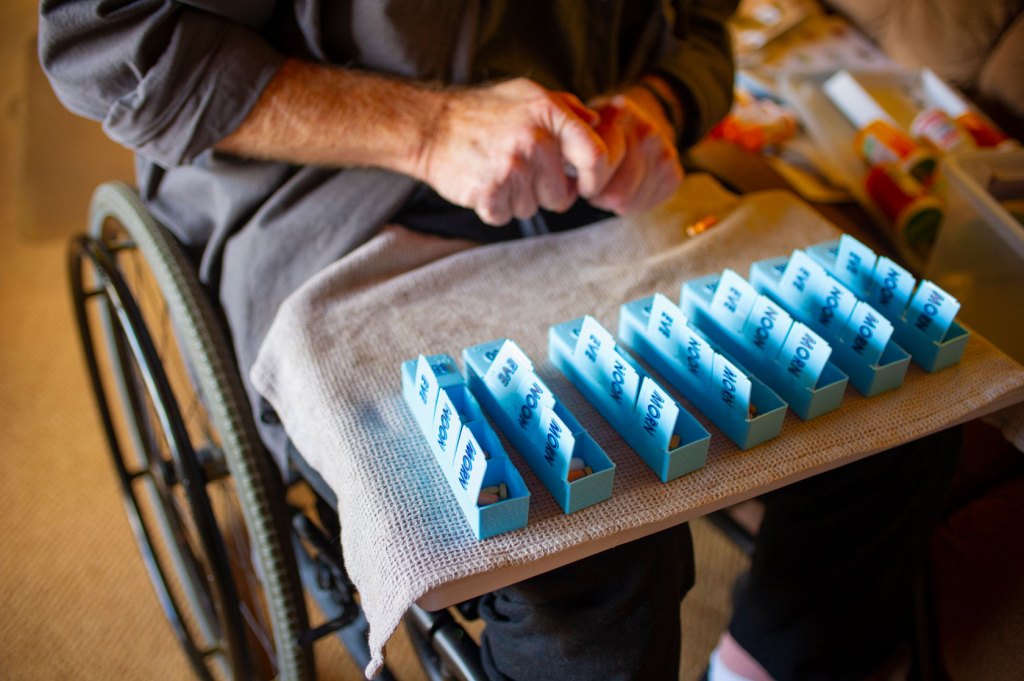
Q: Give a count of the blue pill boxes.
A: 7